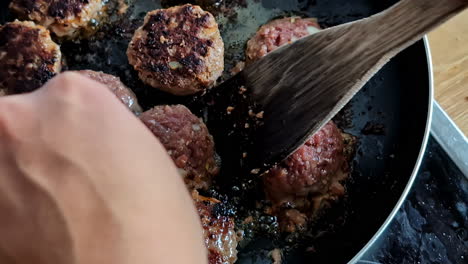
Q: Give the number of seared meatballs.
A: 4